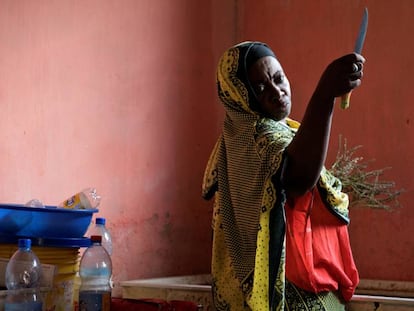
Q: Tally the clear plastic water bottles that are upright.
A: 3